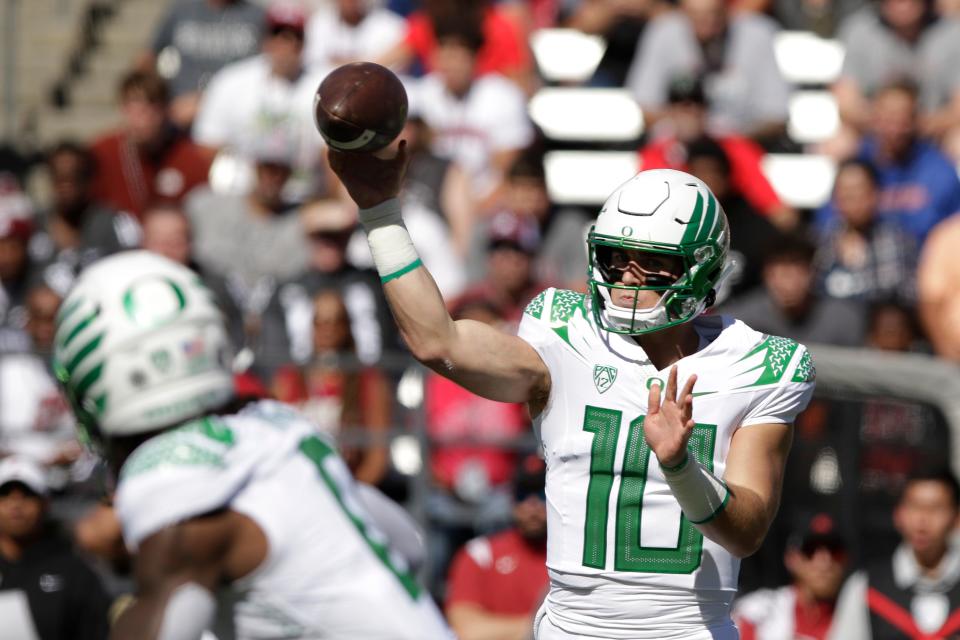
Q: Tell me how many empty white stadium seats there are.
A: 6